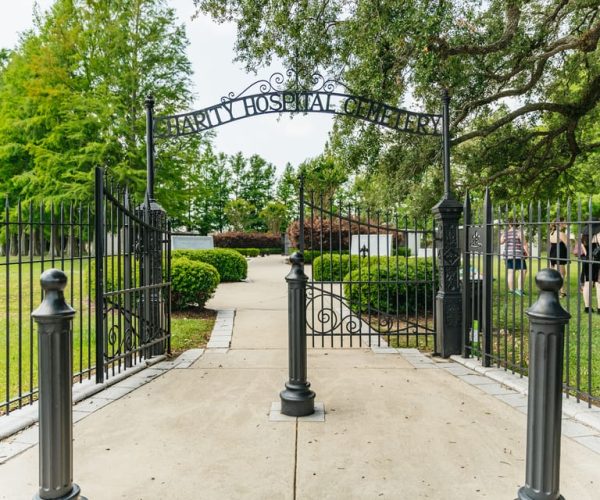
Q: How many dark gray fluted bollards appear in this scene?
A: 3